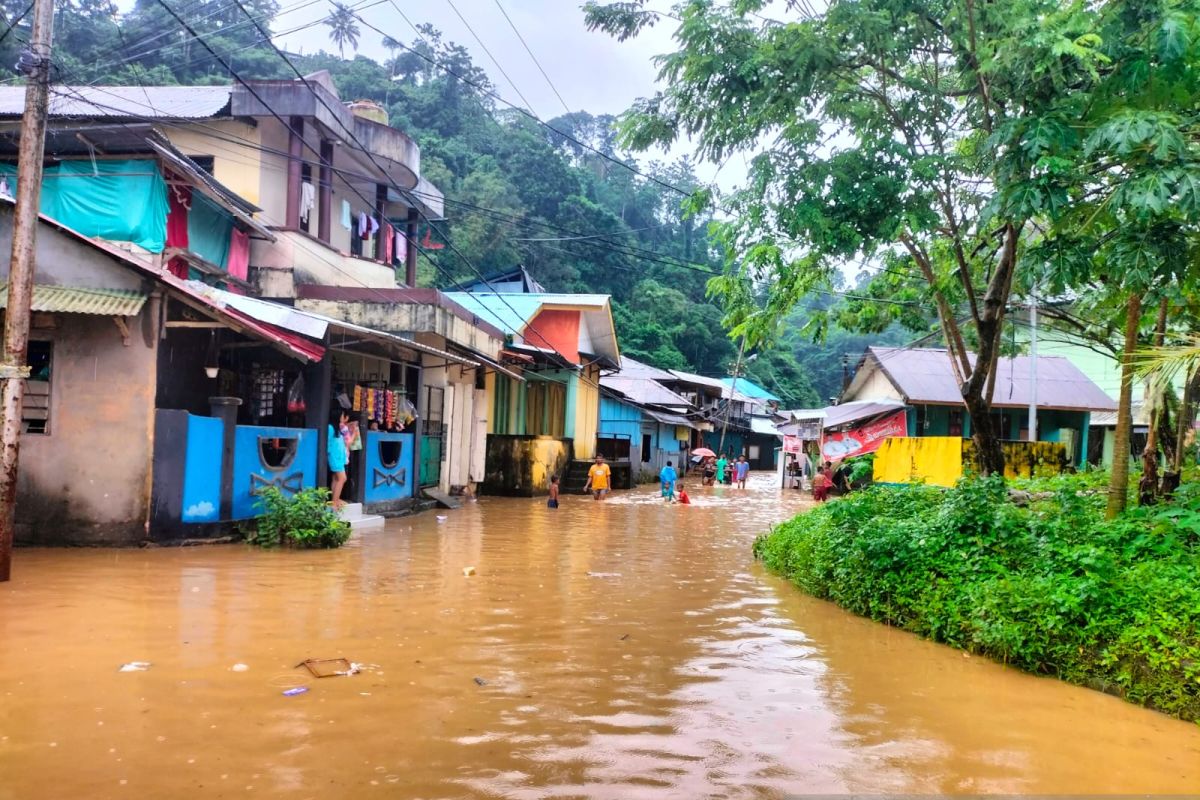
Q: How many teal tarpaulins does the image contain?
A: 2